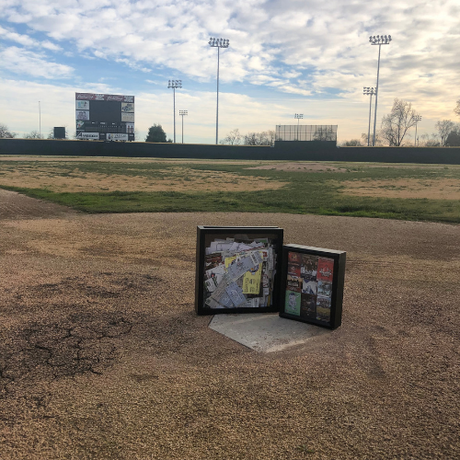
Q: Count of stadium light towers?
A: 7